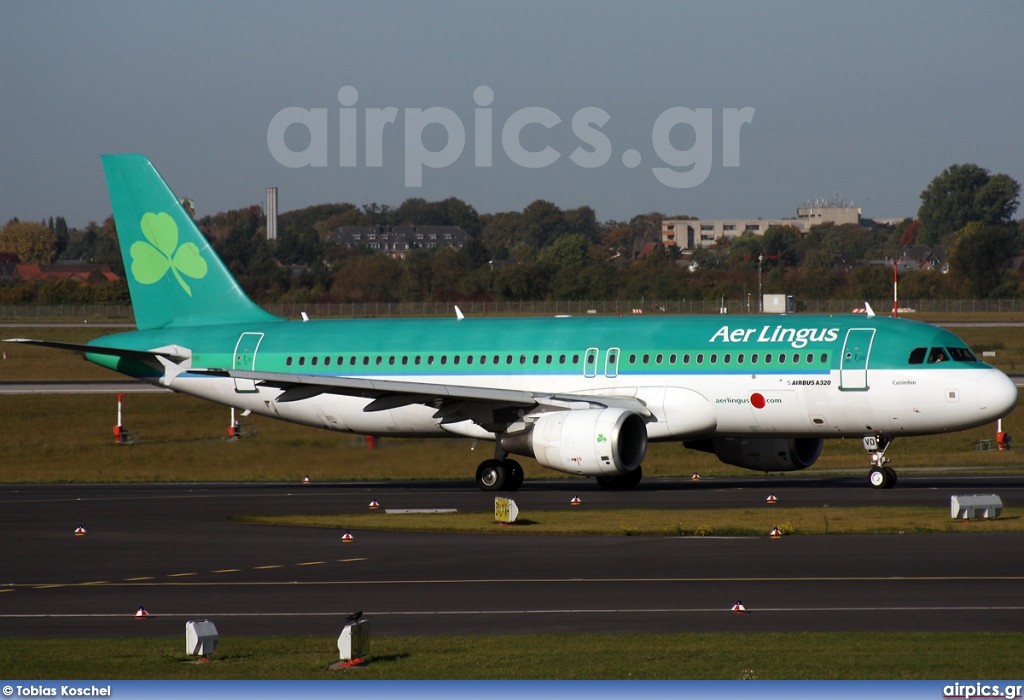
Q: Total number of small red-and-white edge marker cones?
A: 10